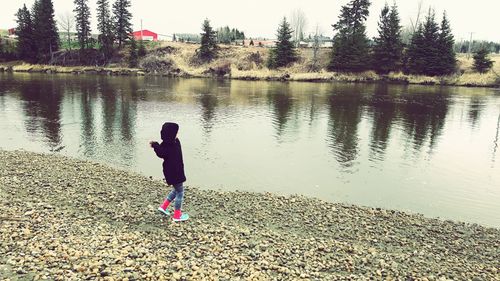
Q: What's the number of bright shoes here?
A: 2